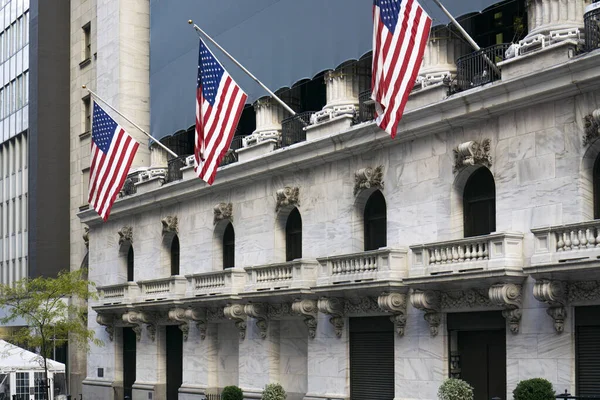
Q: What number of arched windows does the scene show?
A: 7